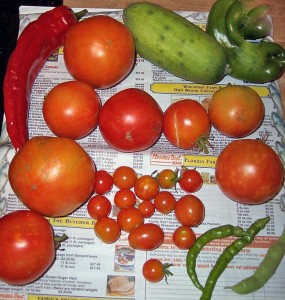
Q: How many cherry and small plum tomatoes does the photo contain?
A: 15